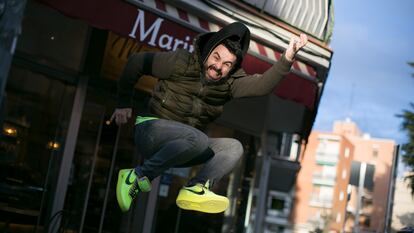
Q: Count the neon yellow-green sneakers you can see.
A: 2